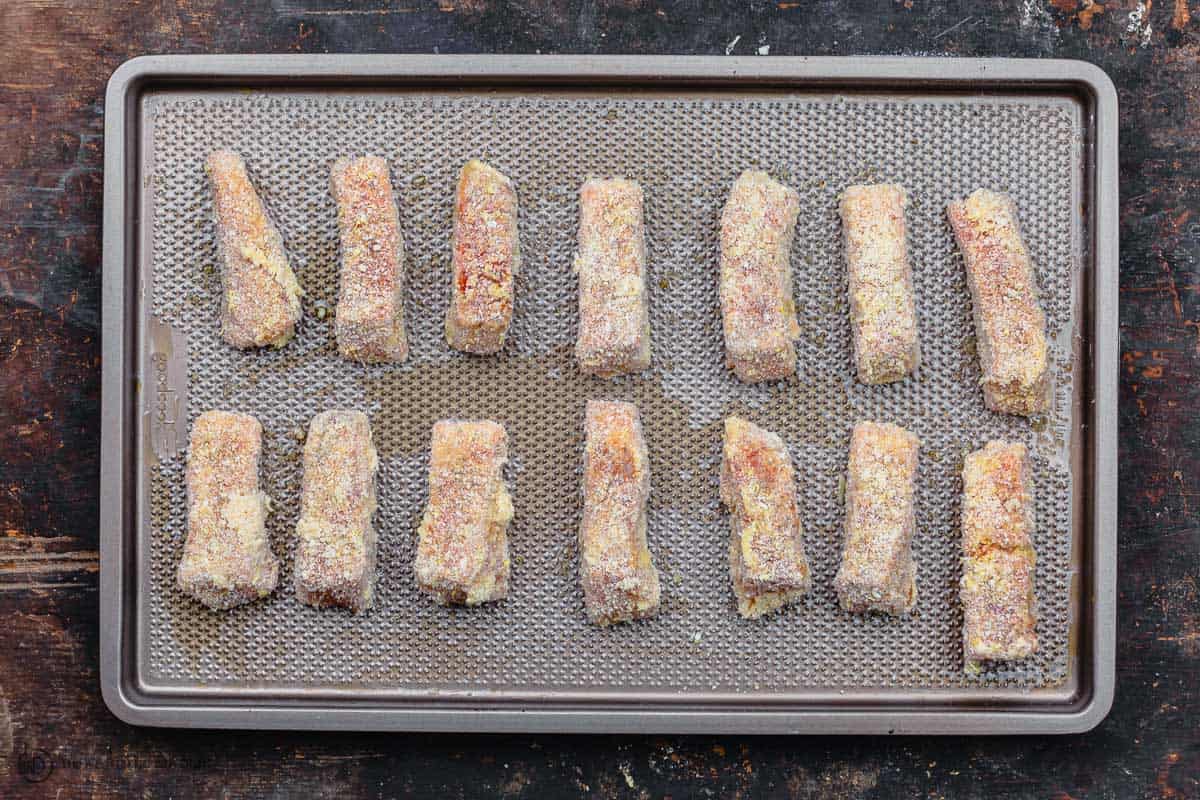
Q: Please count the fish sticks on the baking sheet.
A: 14